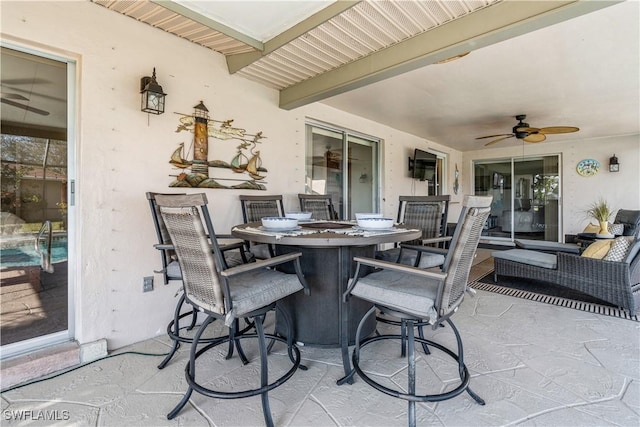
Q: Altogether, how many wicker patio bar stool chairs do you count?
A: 6